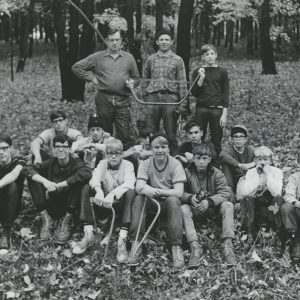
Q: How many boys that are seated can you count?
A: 12